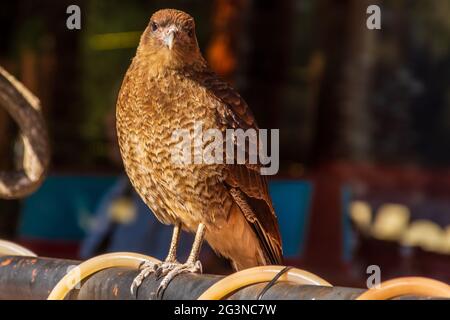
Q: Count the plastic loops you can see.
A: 4